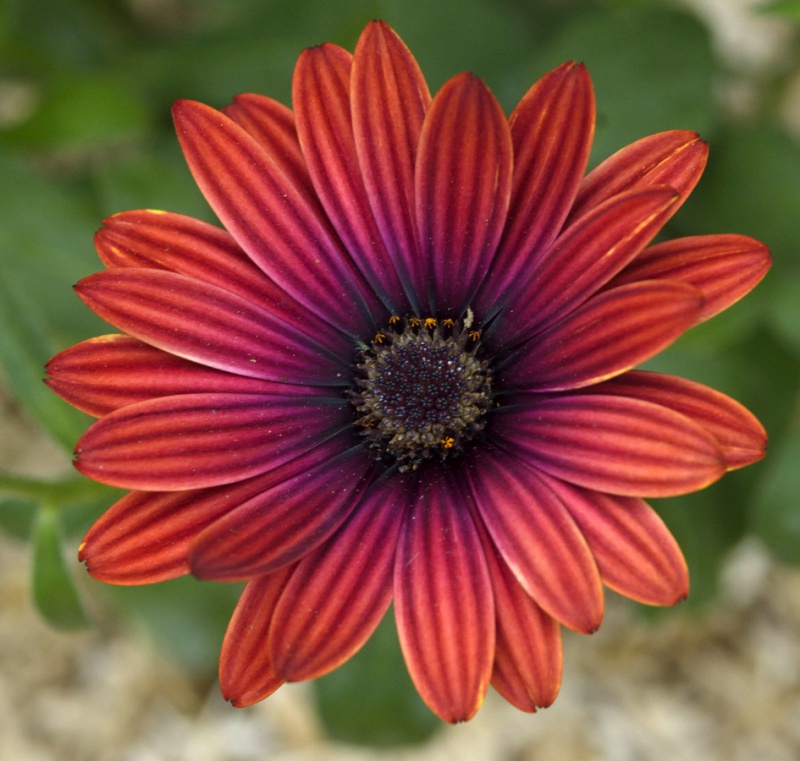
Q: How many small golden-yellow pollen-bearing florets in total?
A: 7